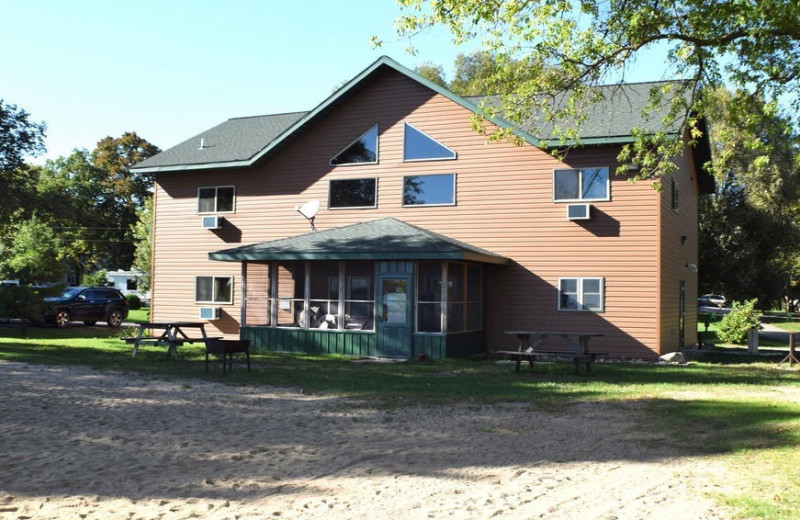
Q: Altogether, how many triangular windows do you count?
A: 2